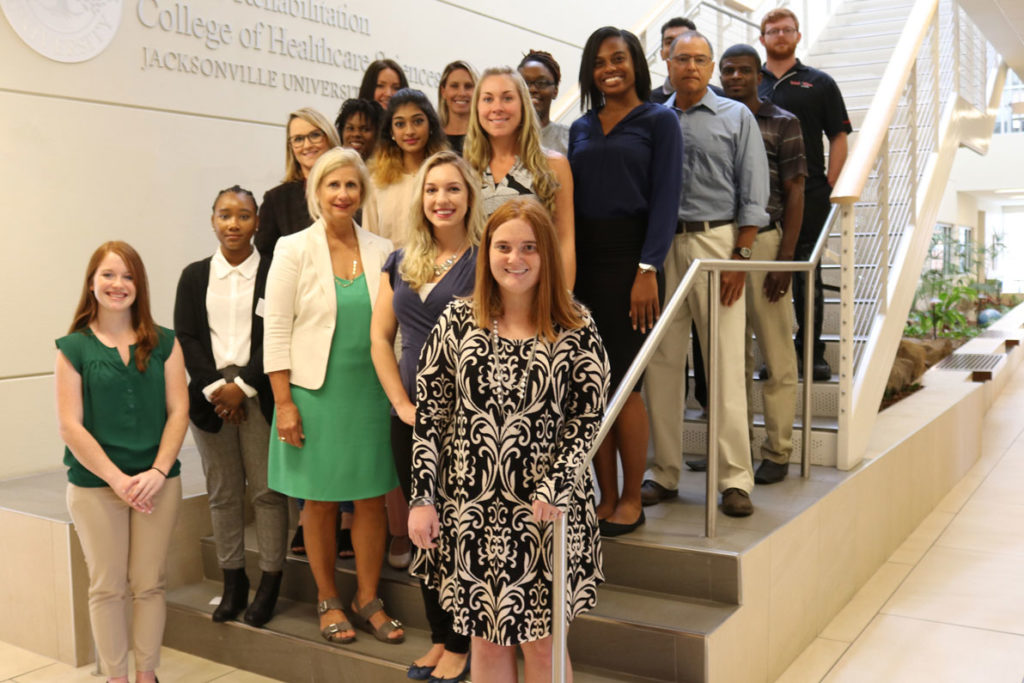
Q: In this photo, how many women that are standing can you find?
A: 13